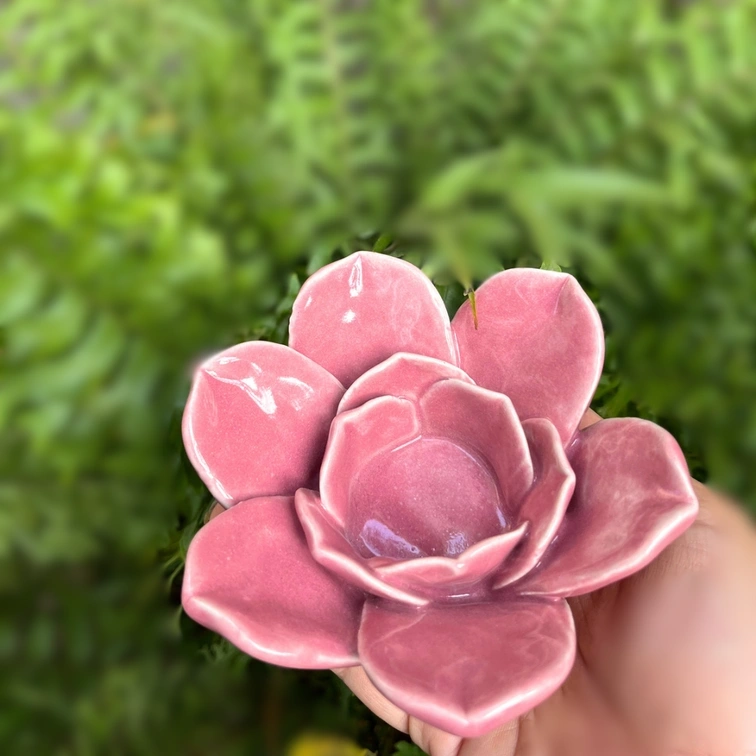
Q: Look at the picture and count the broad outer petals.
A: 6